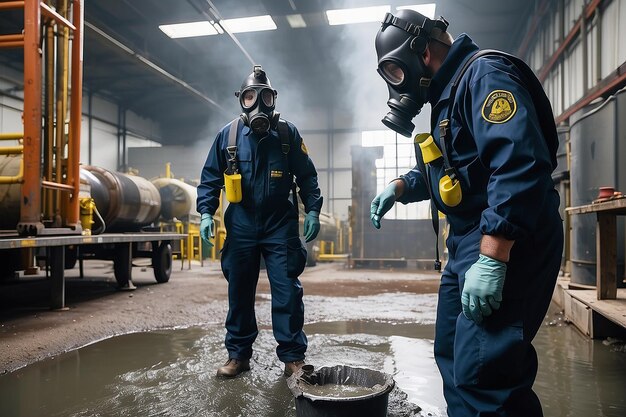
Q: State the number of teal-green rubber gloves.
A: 4